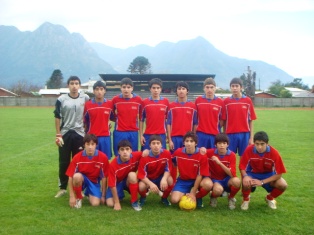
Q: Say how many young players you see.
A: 13